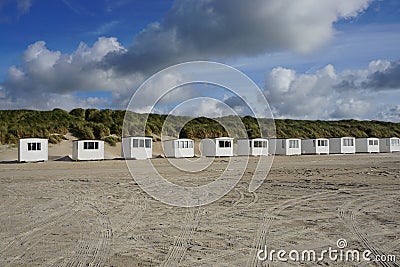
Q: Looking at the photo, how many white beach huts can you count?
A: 11